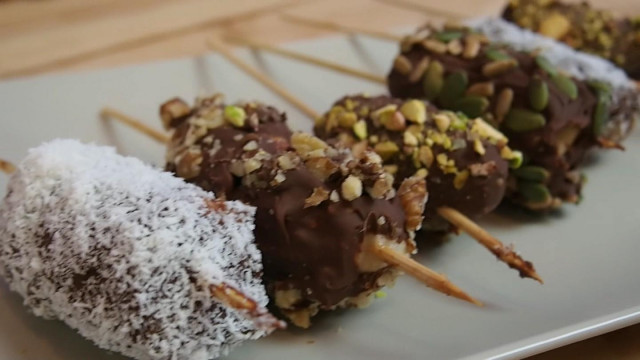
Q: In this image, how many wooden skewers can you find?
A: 6